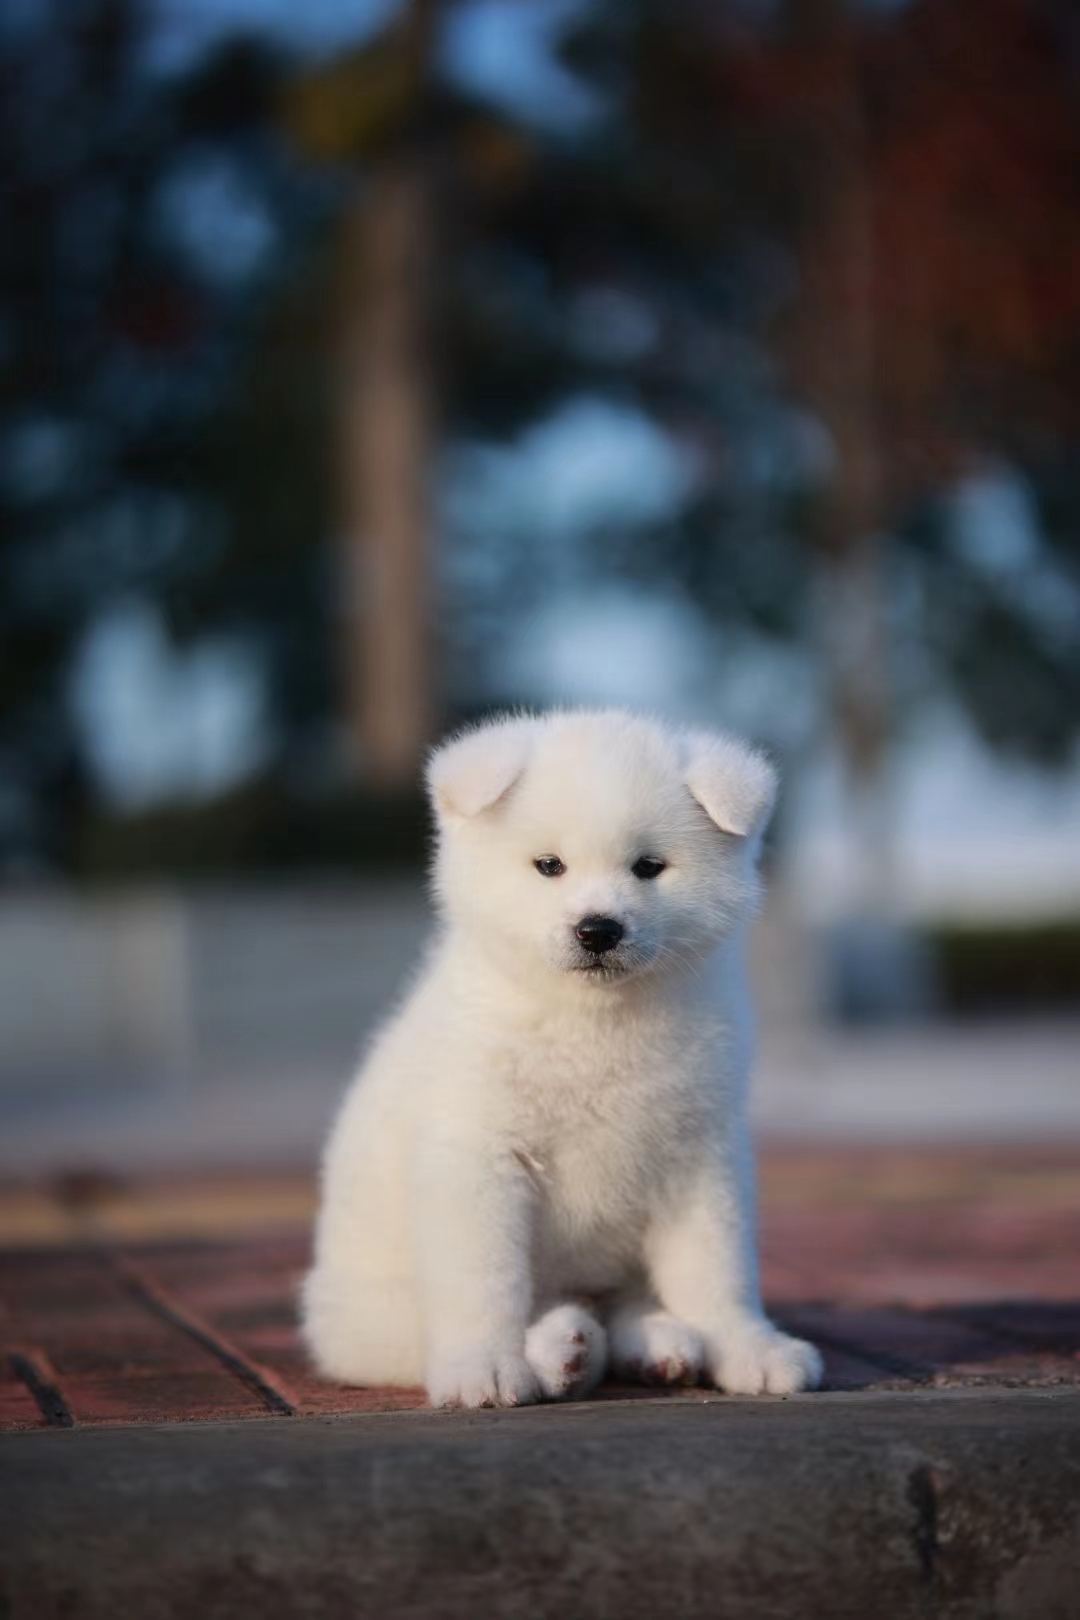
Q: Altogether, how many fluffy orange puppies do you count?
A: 0